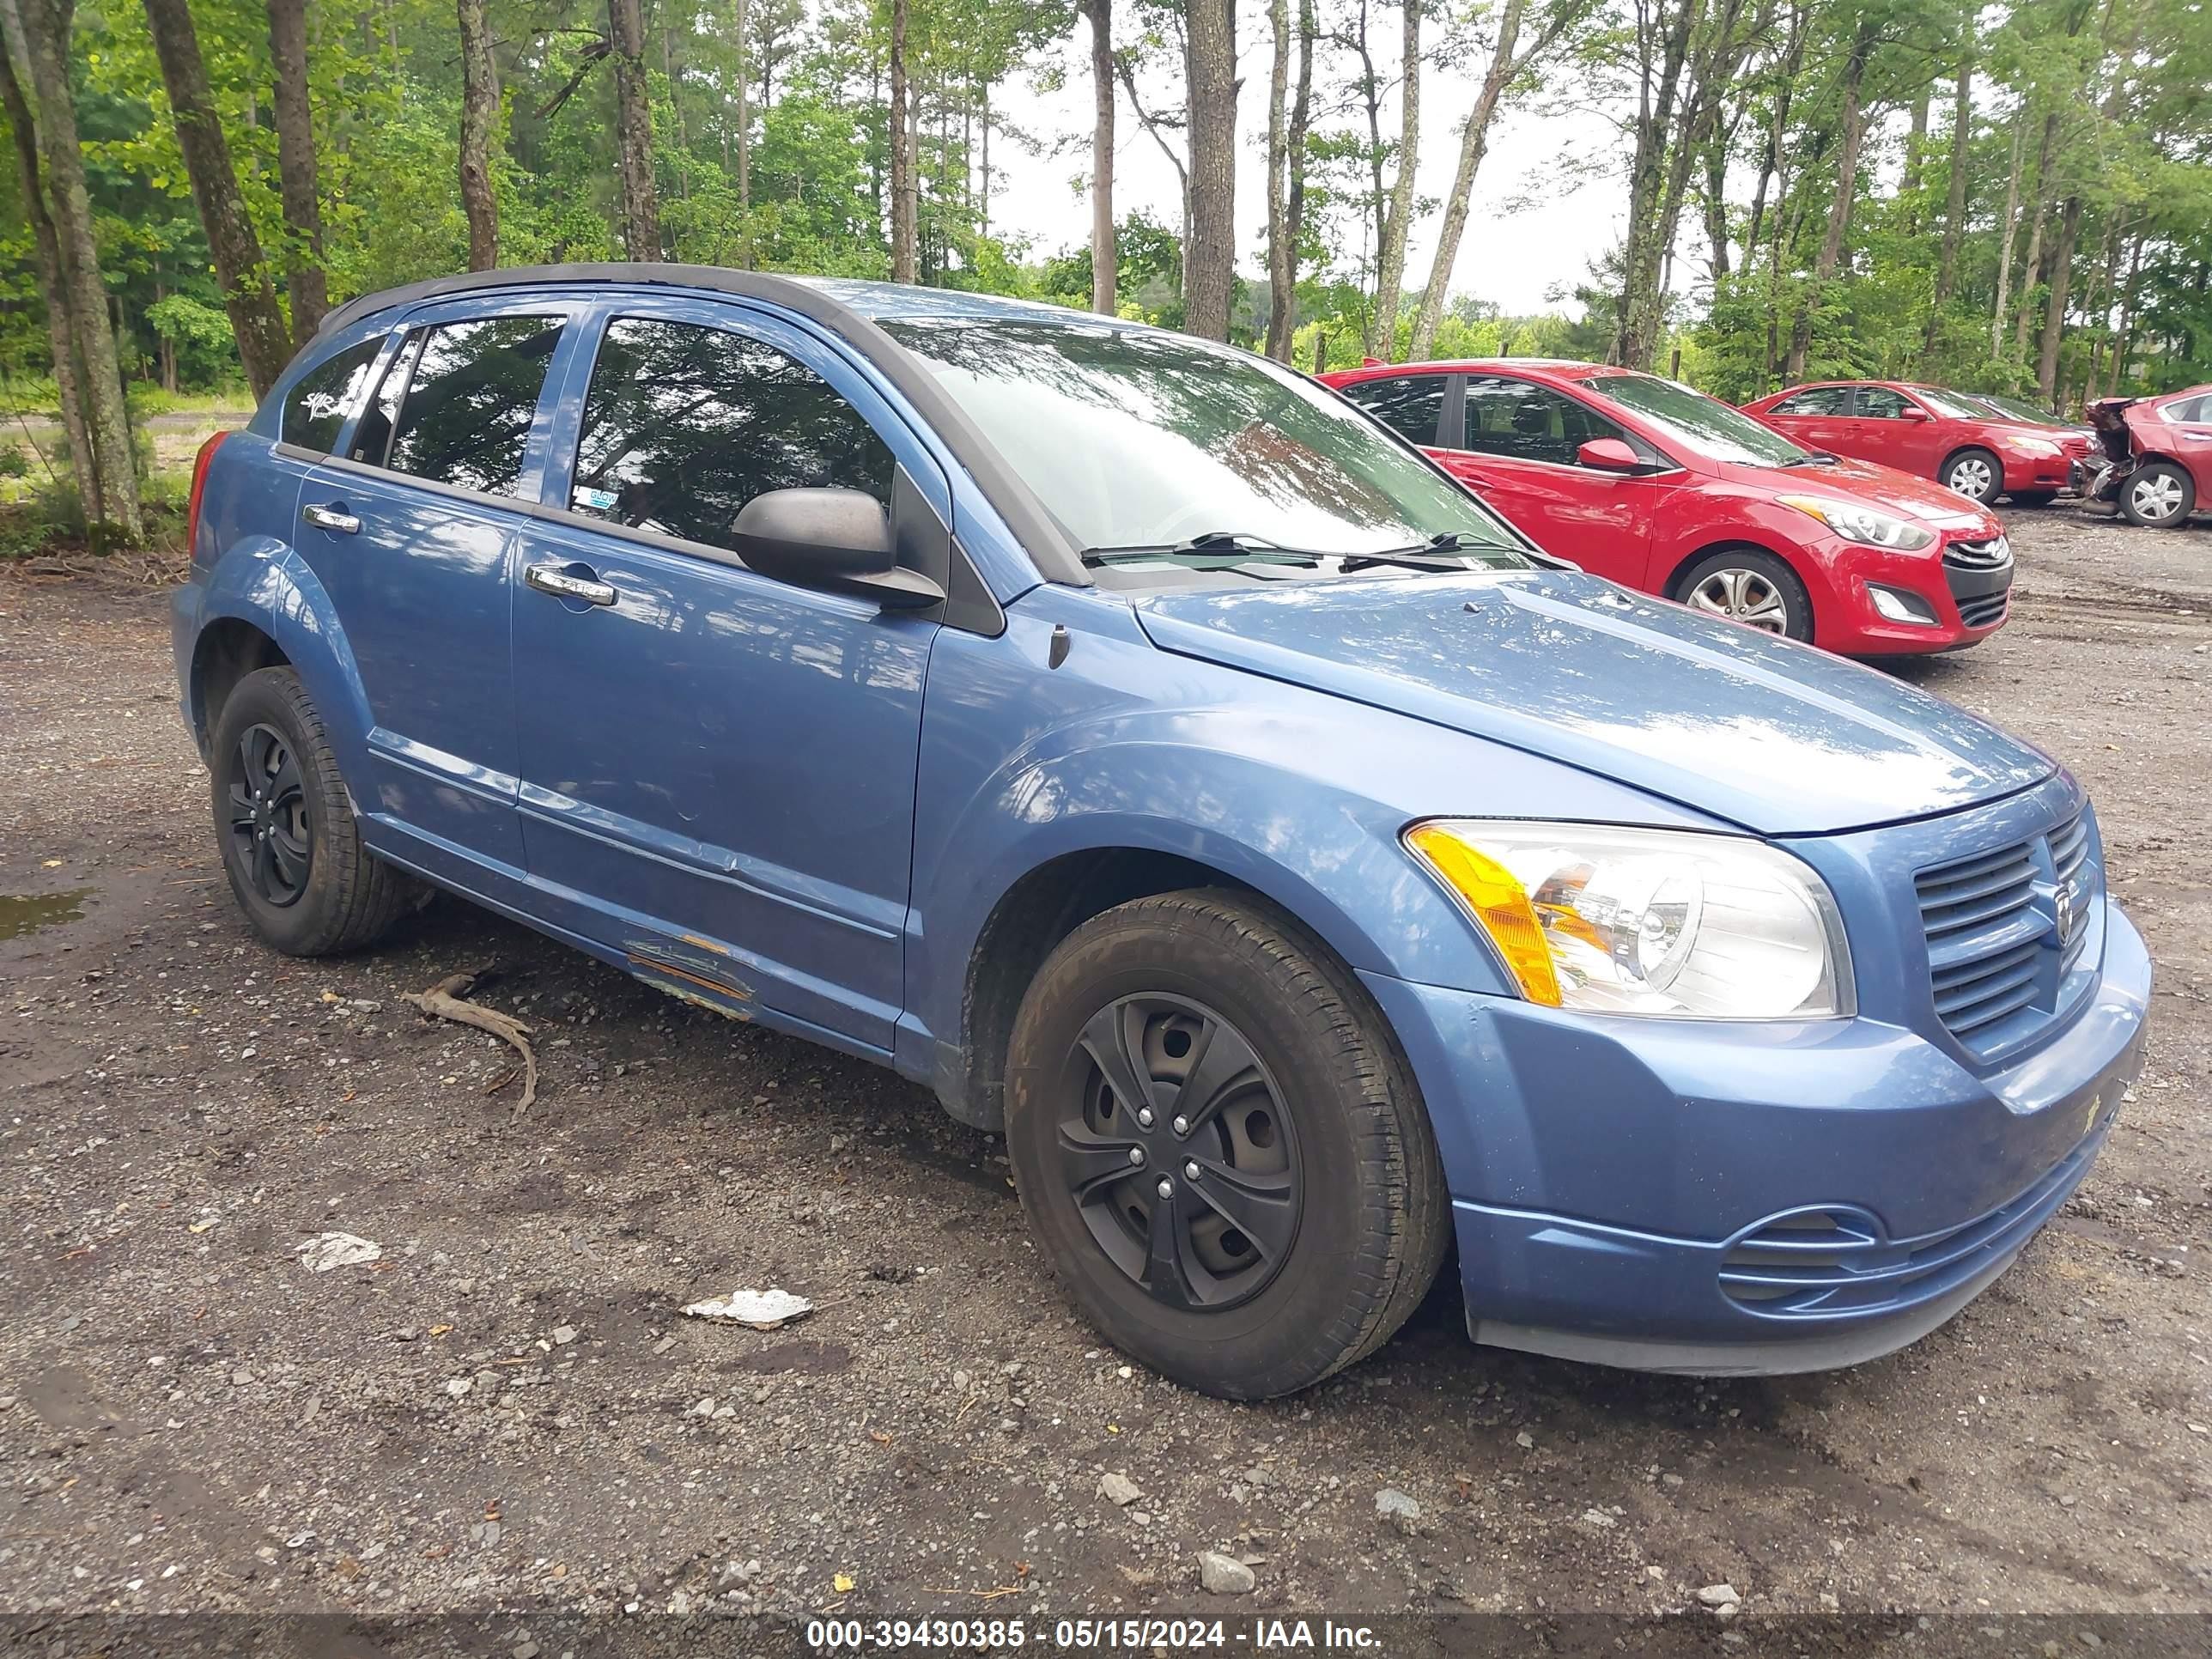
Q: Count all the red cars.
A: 3